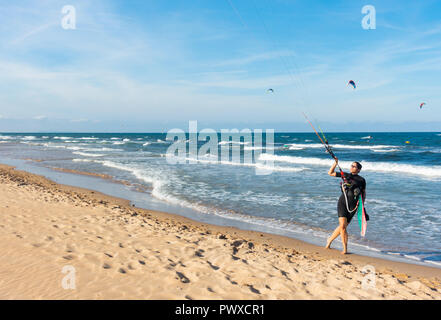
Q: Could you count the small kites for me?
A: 3